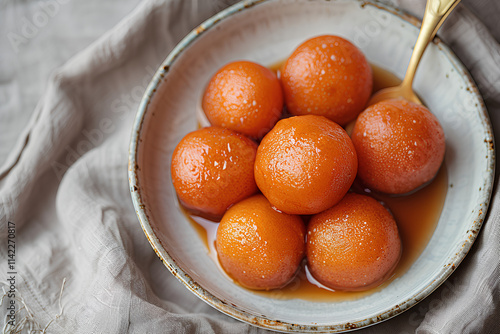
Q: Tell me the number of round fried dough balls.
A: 7